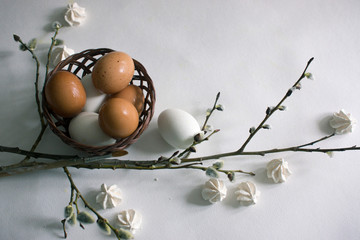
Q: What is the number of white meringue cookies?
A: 8